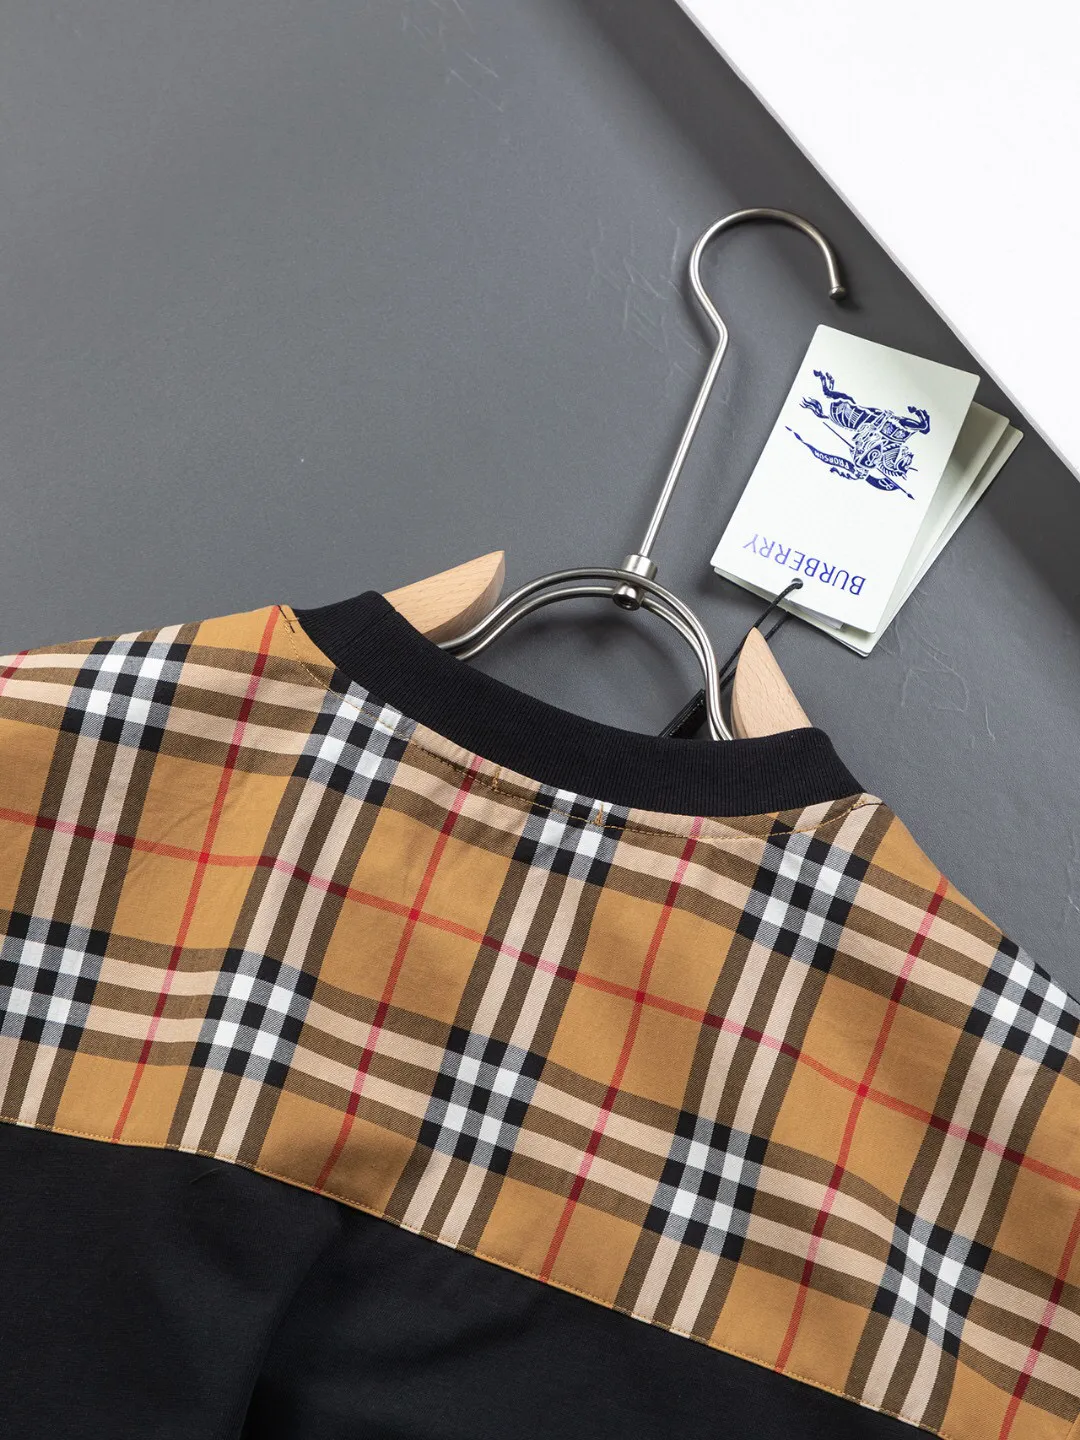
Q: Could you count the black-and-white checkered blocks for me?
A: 10